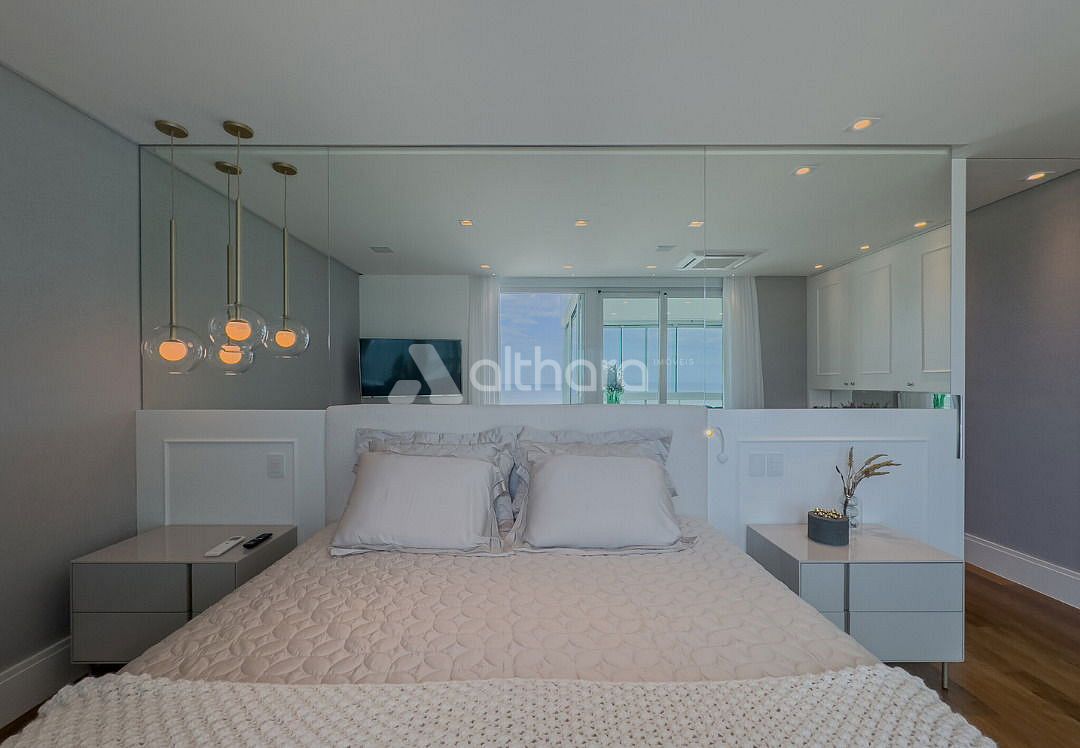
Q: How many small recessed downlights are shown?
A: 12